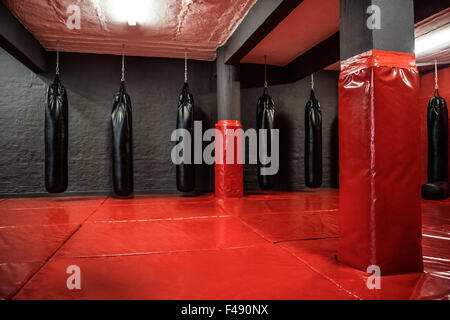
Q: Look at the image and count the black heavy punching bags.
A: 6